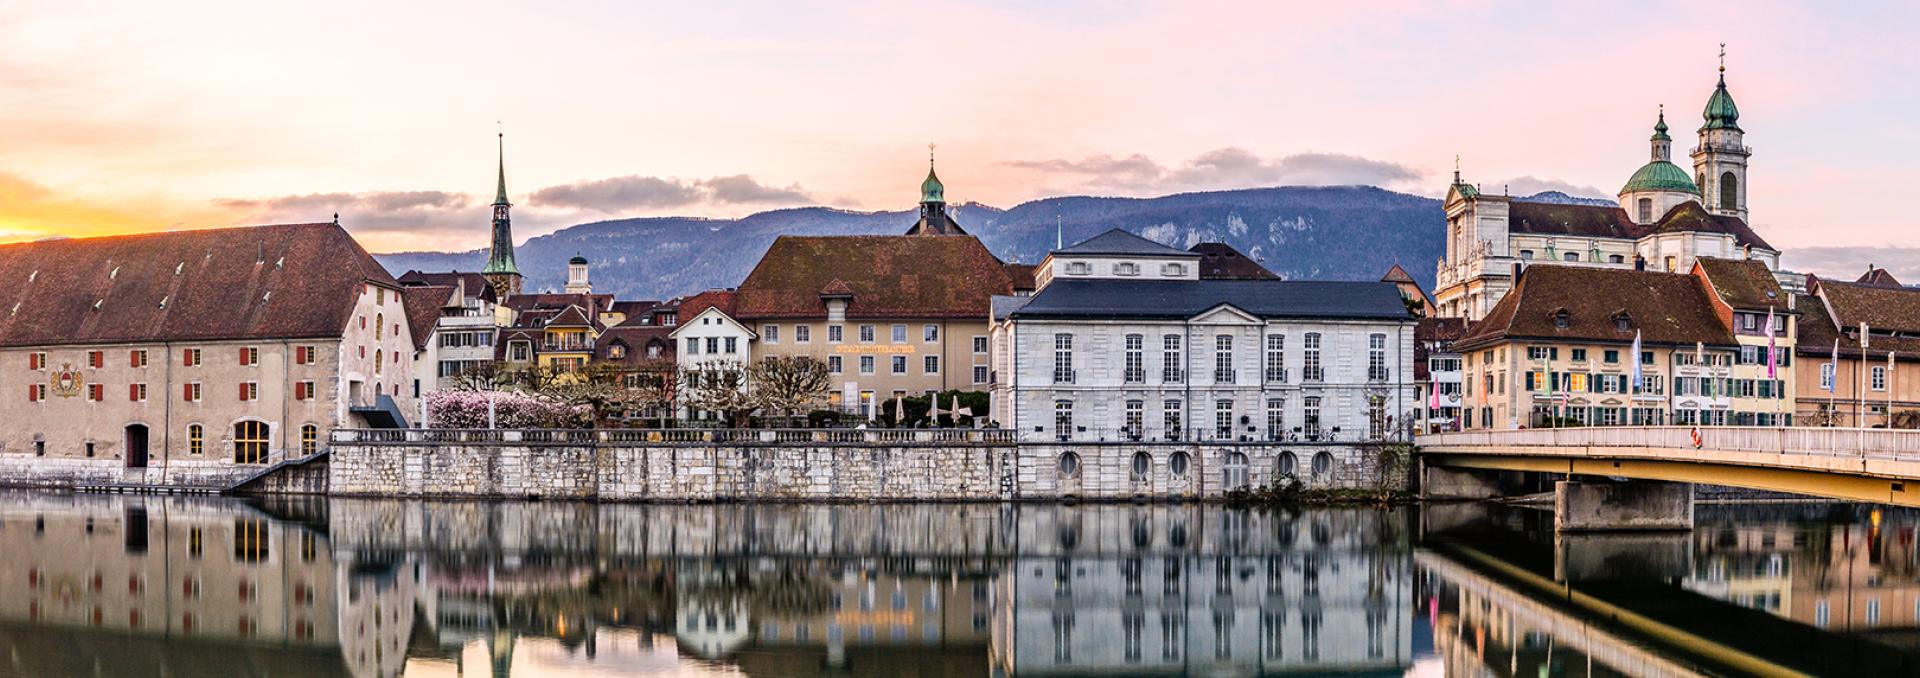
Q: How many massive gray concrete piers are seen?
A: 1